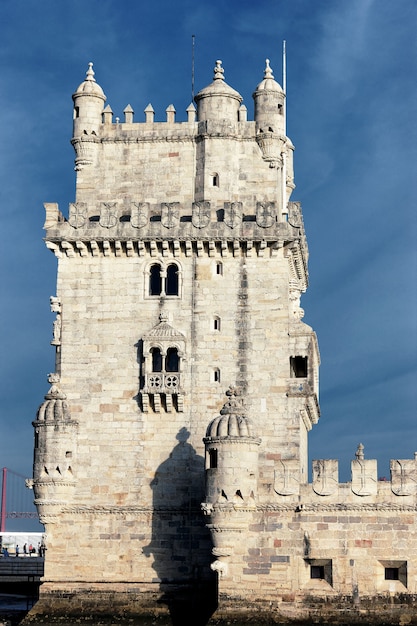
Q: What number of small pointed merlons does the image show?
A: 6